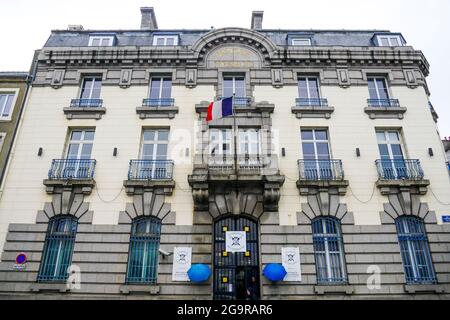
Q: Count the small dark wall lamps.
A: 6